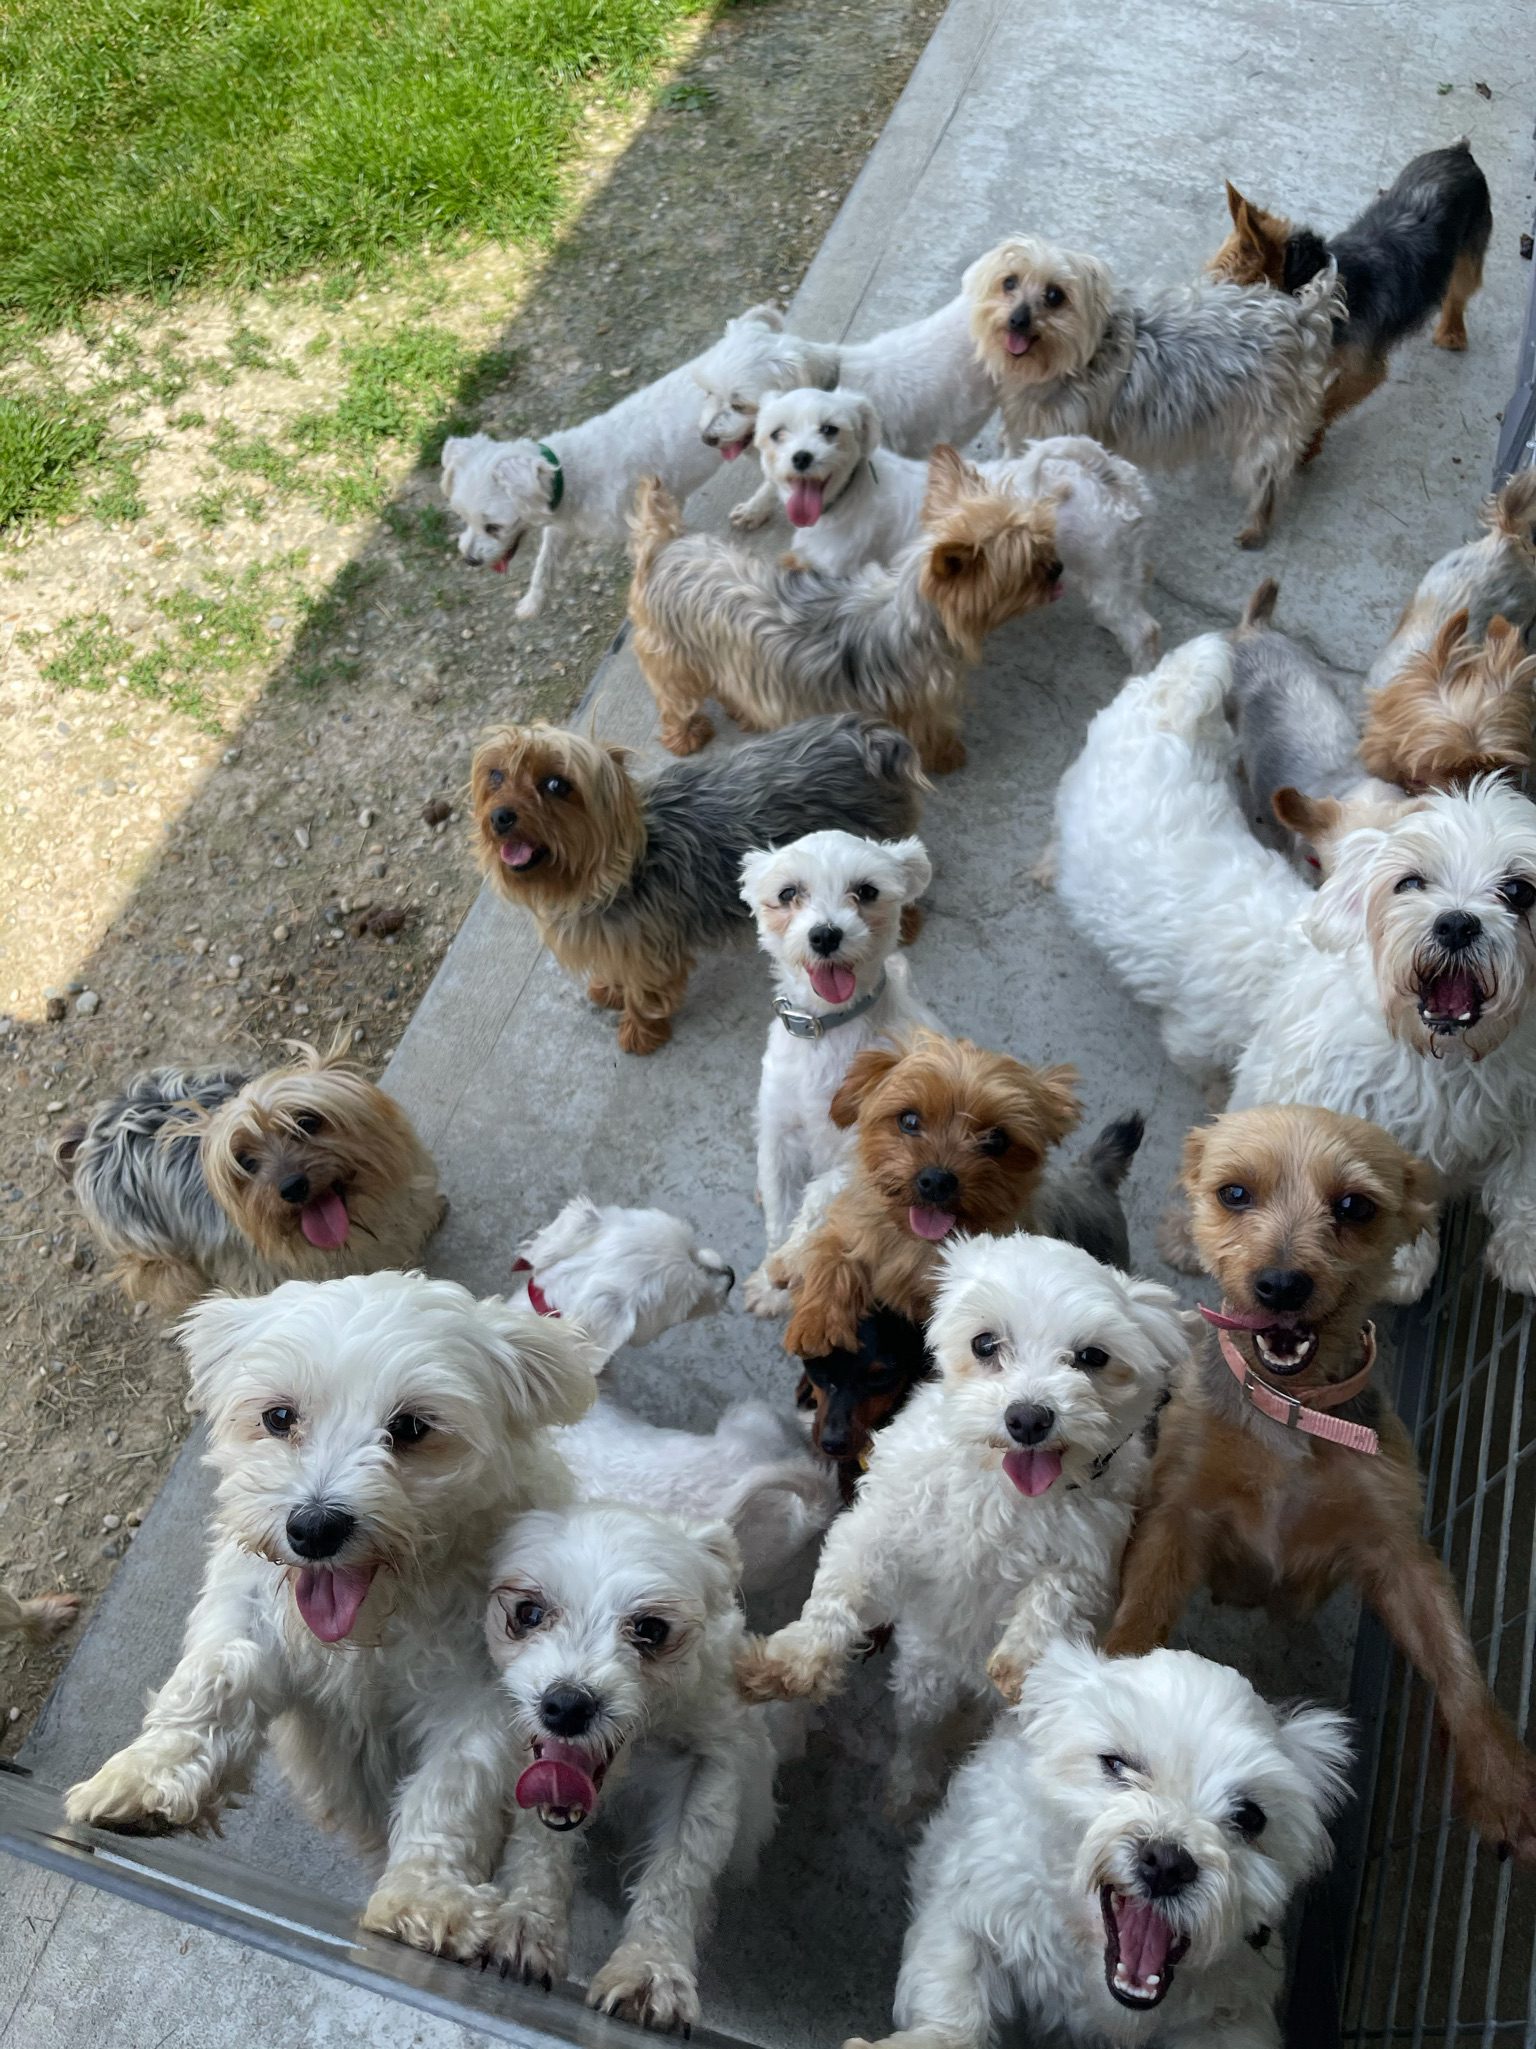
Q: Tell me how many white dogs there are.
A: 10